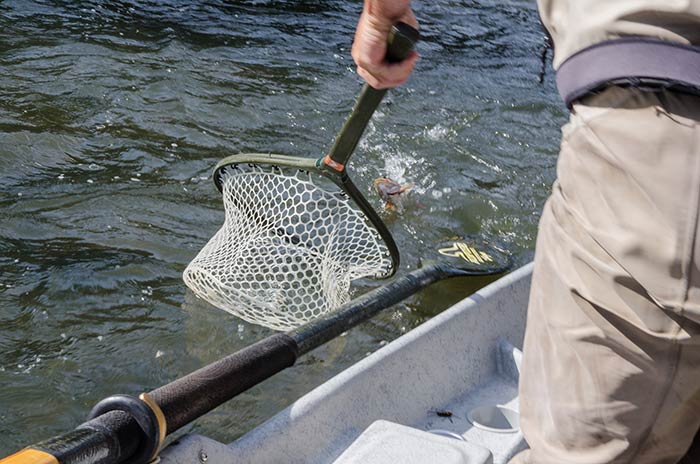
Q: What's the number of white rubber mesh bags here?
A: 1